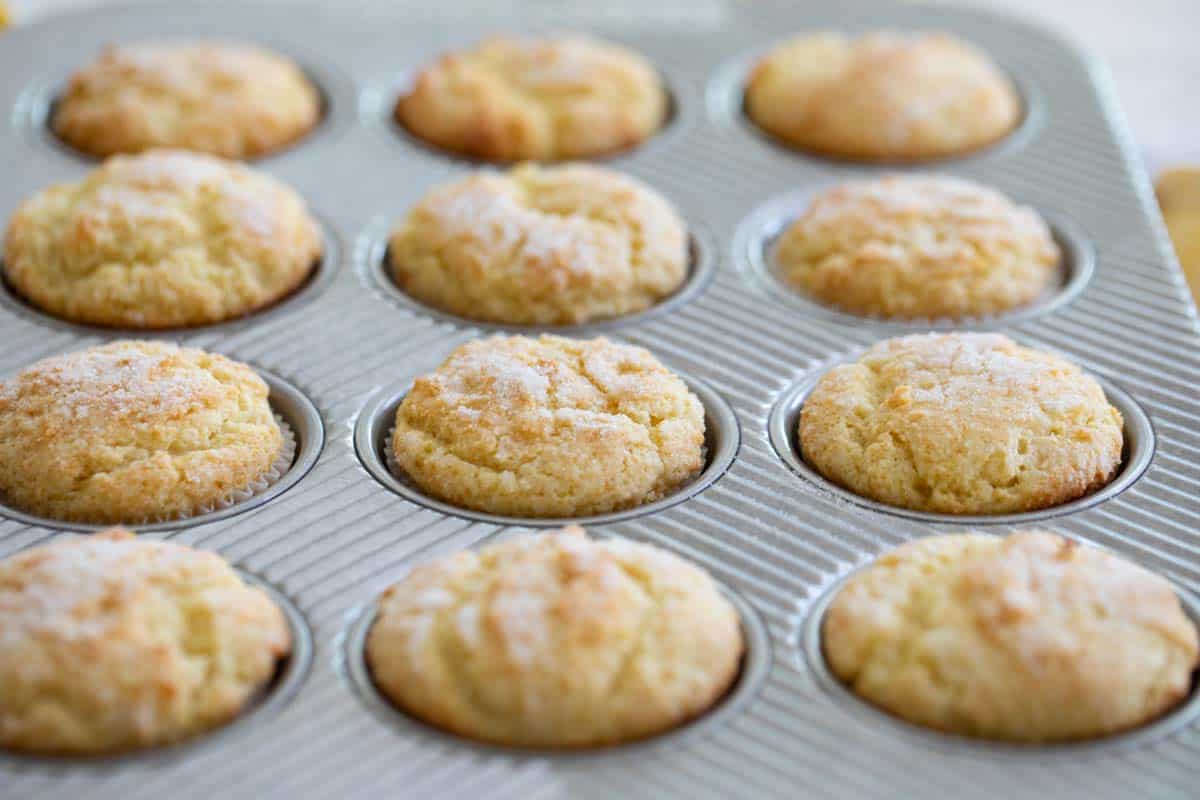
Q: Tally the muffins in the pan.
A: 12